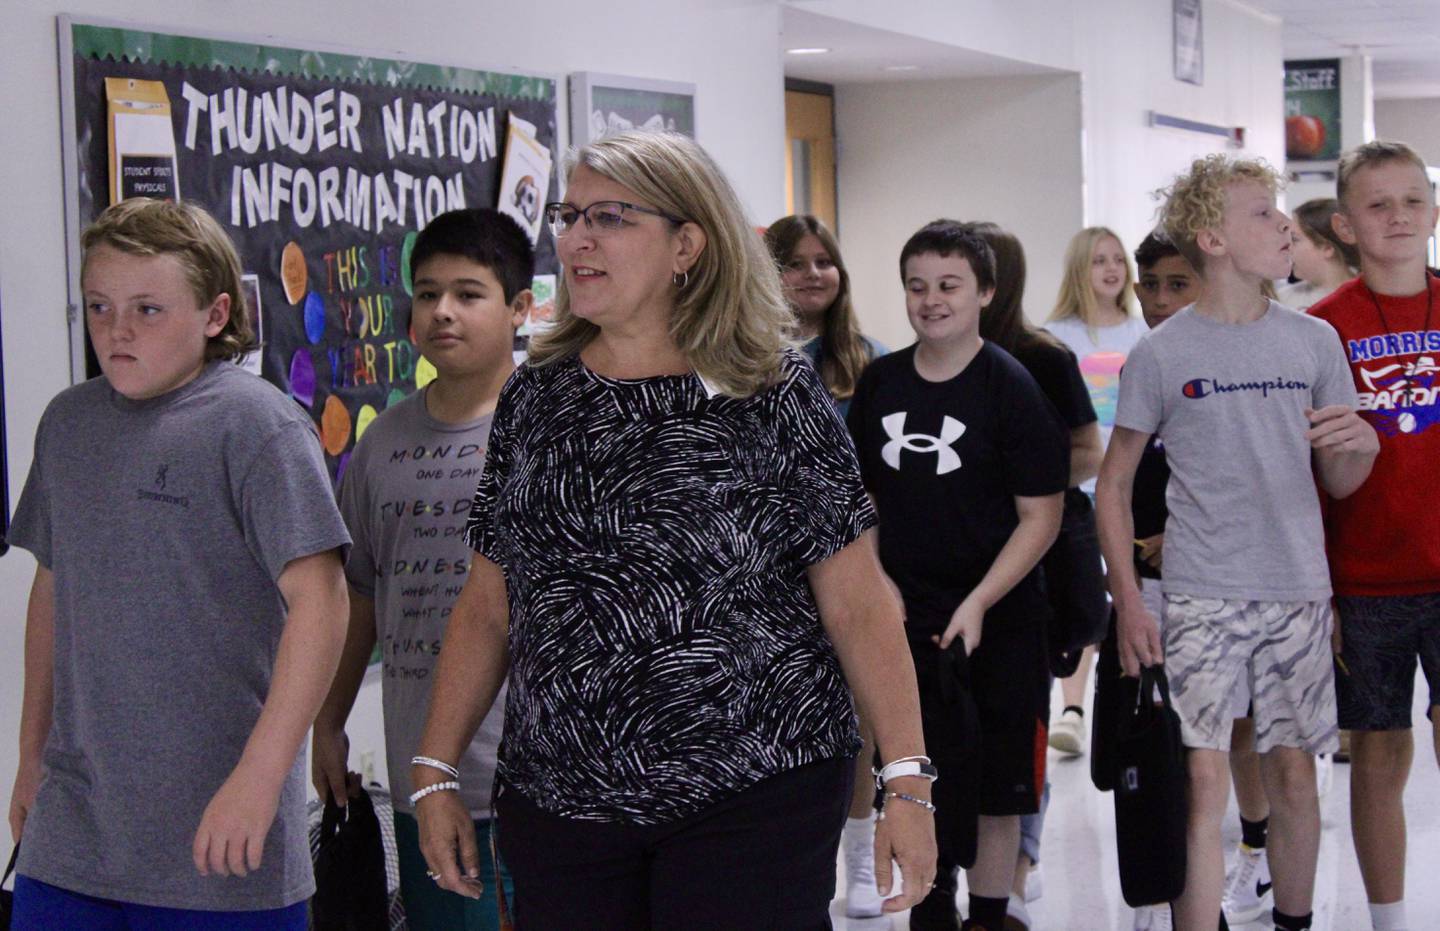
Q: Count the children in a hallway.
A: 10